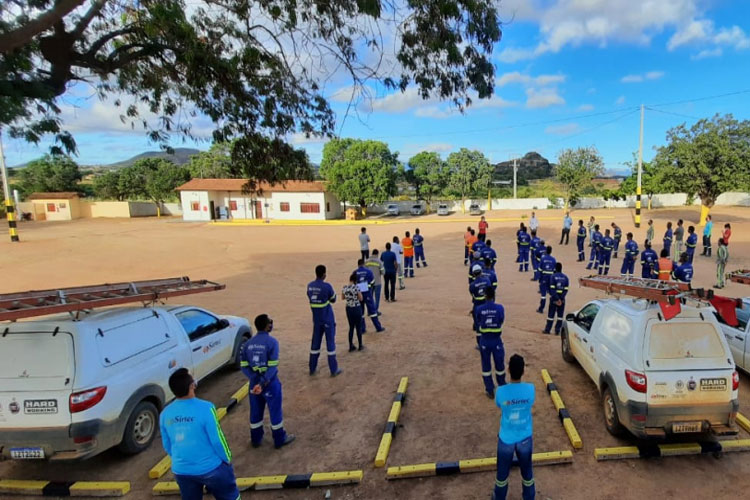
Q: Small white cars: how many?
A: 4